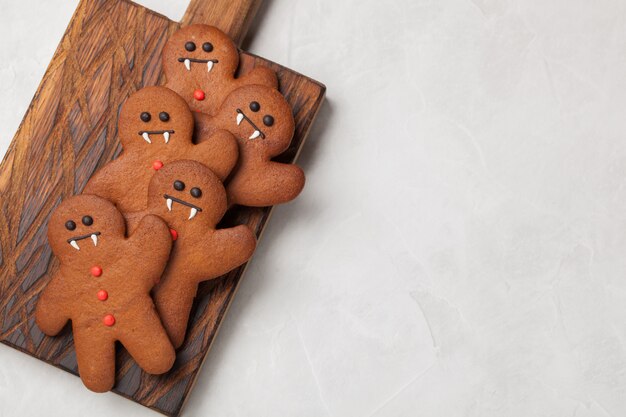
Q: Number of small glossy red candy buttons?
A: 6